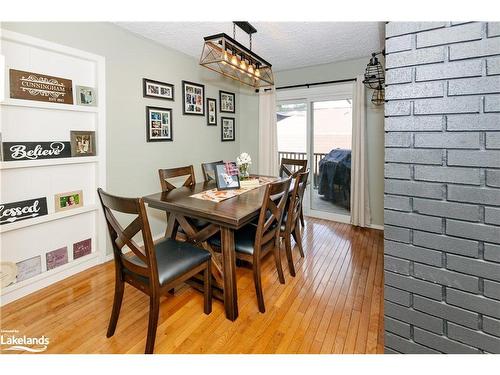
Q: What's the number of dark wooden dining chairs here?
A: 6